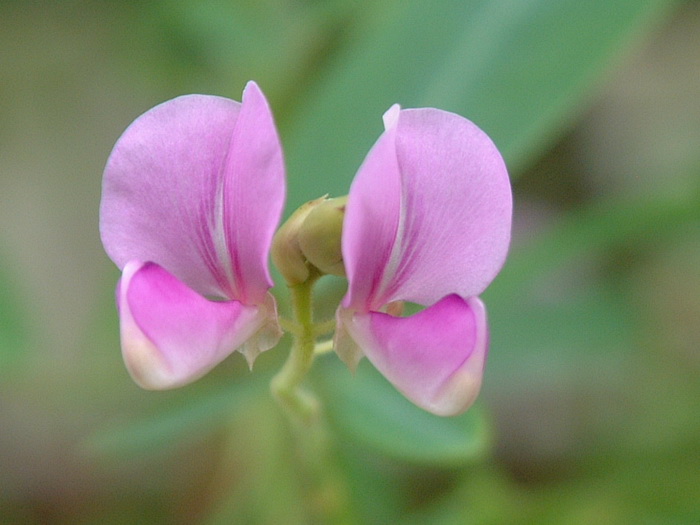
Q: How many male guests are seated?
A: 0